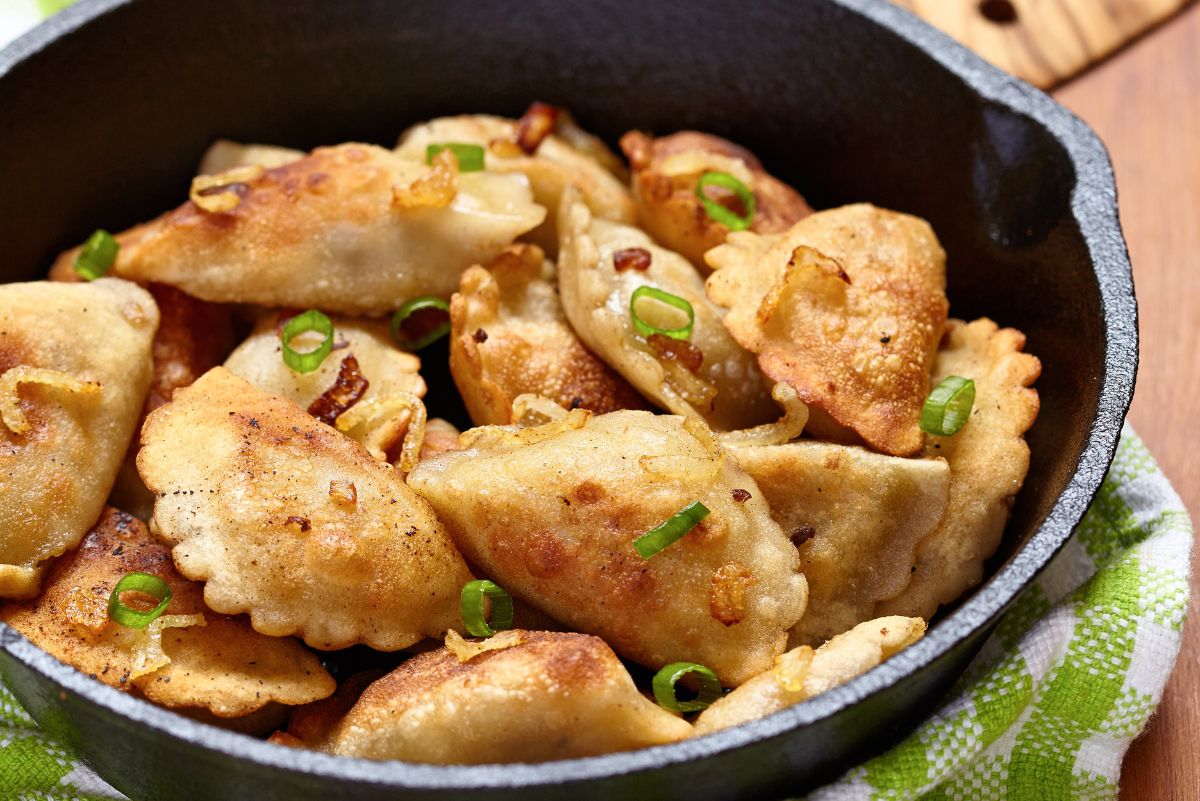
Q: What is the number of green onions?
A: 11